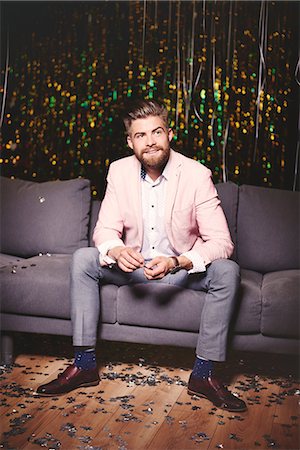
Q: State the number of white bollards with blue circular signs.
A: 0